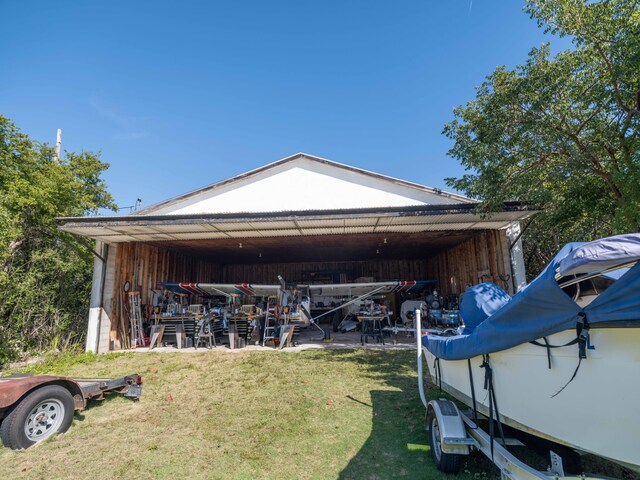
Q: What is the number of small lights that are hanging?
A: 4